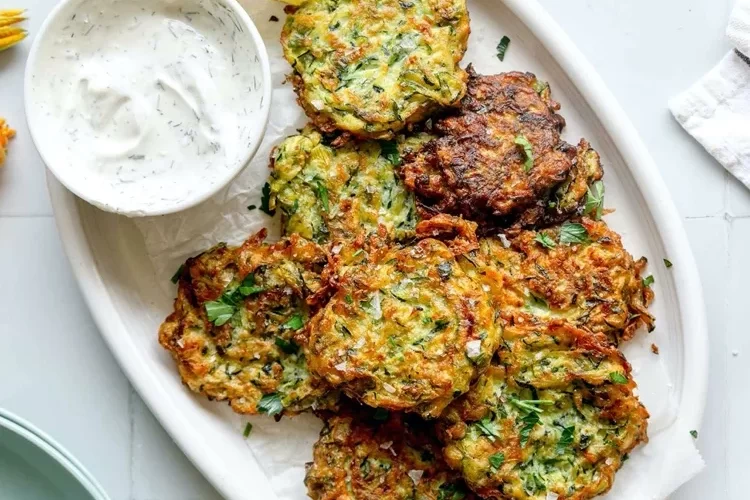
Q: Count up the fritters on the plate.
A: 8